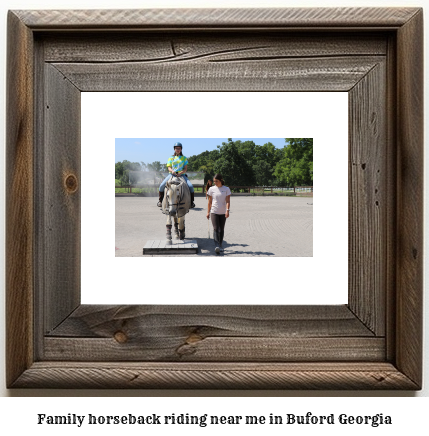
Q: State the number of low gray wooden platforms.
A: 1